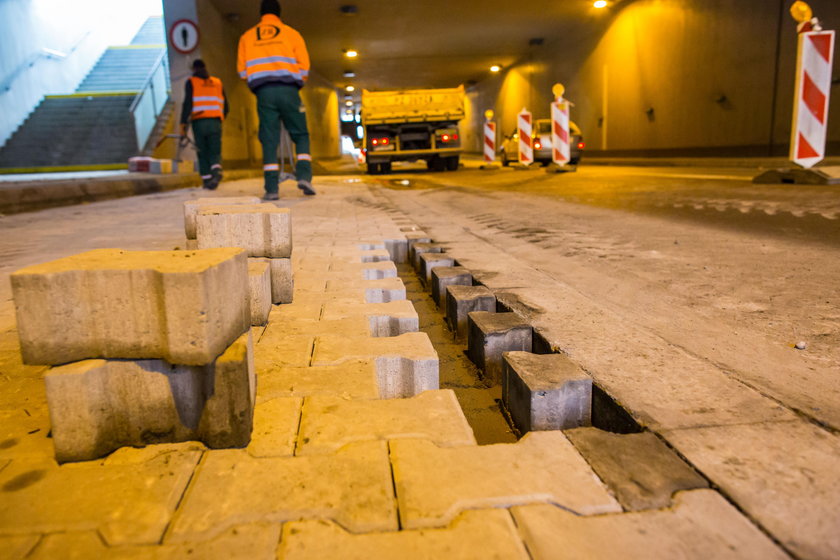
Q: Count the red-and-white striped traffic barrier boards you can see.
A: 4